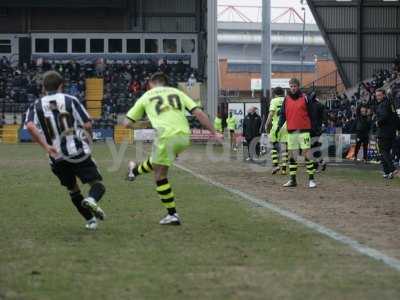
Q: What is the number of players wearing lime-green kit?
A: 3